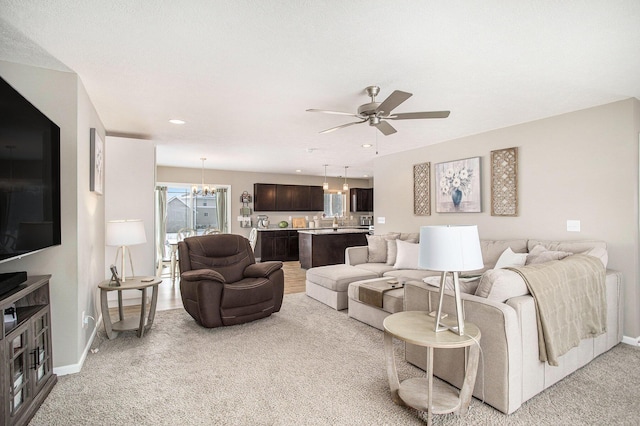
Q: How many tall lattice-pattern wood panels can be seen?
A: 2